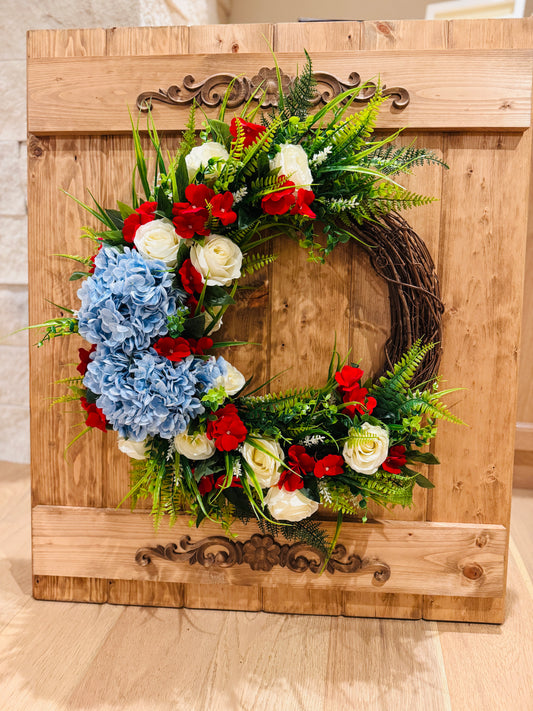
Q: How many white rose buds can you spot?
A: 11